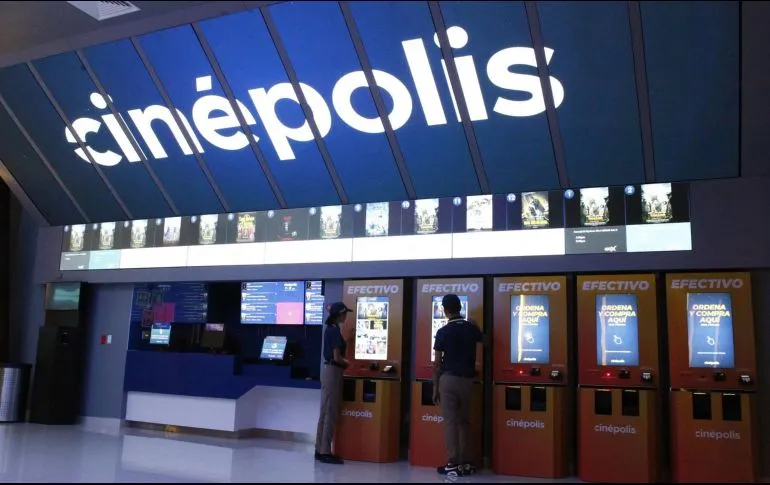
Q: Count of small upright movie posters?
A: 14